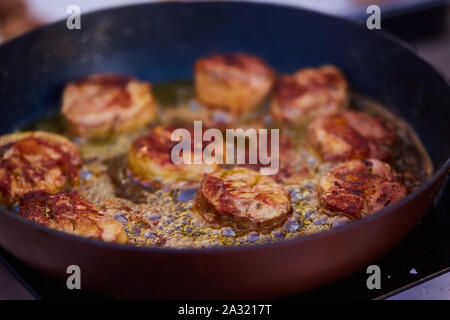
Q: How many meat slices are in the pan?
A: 9